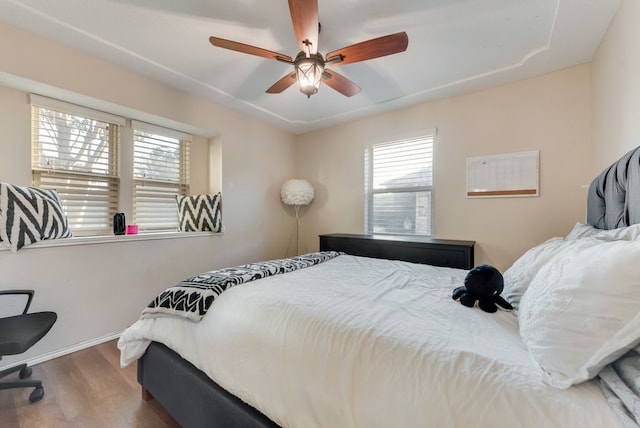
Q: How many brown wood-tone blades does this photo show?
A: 5